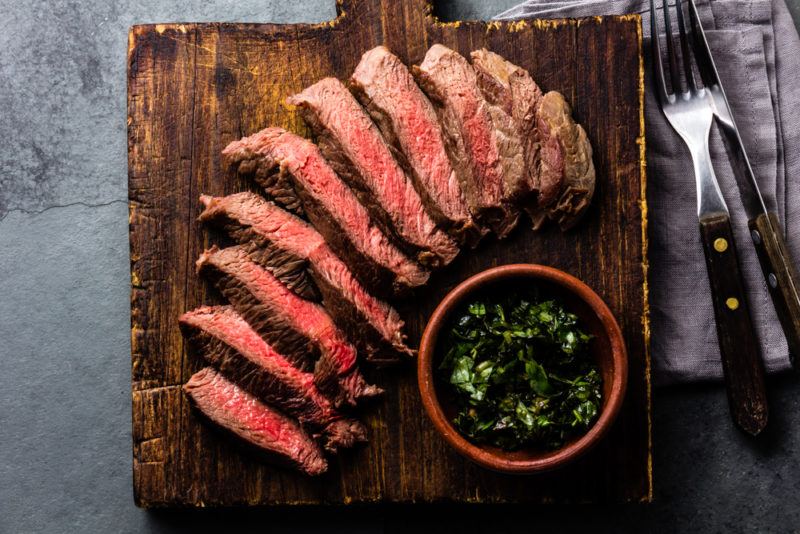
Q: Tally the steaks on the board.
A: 10